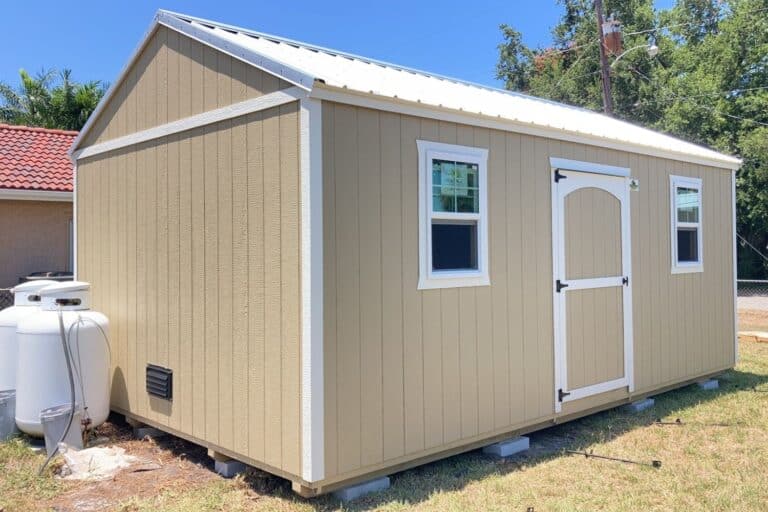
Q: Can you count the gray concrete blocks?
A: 6